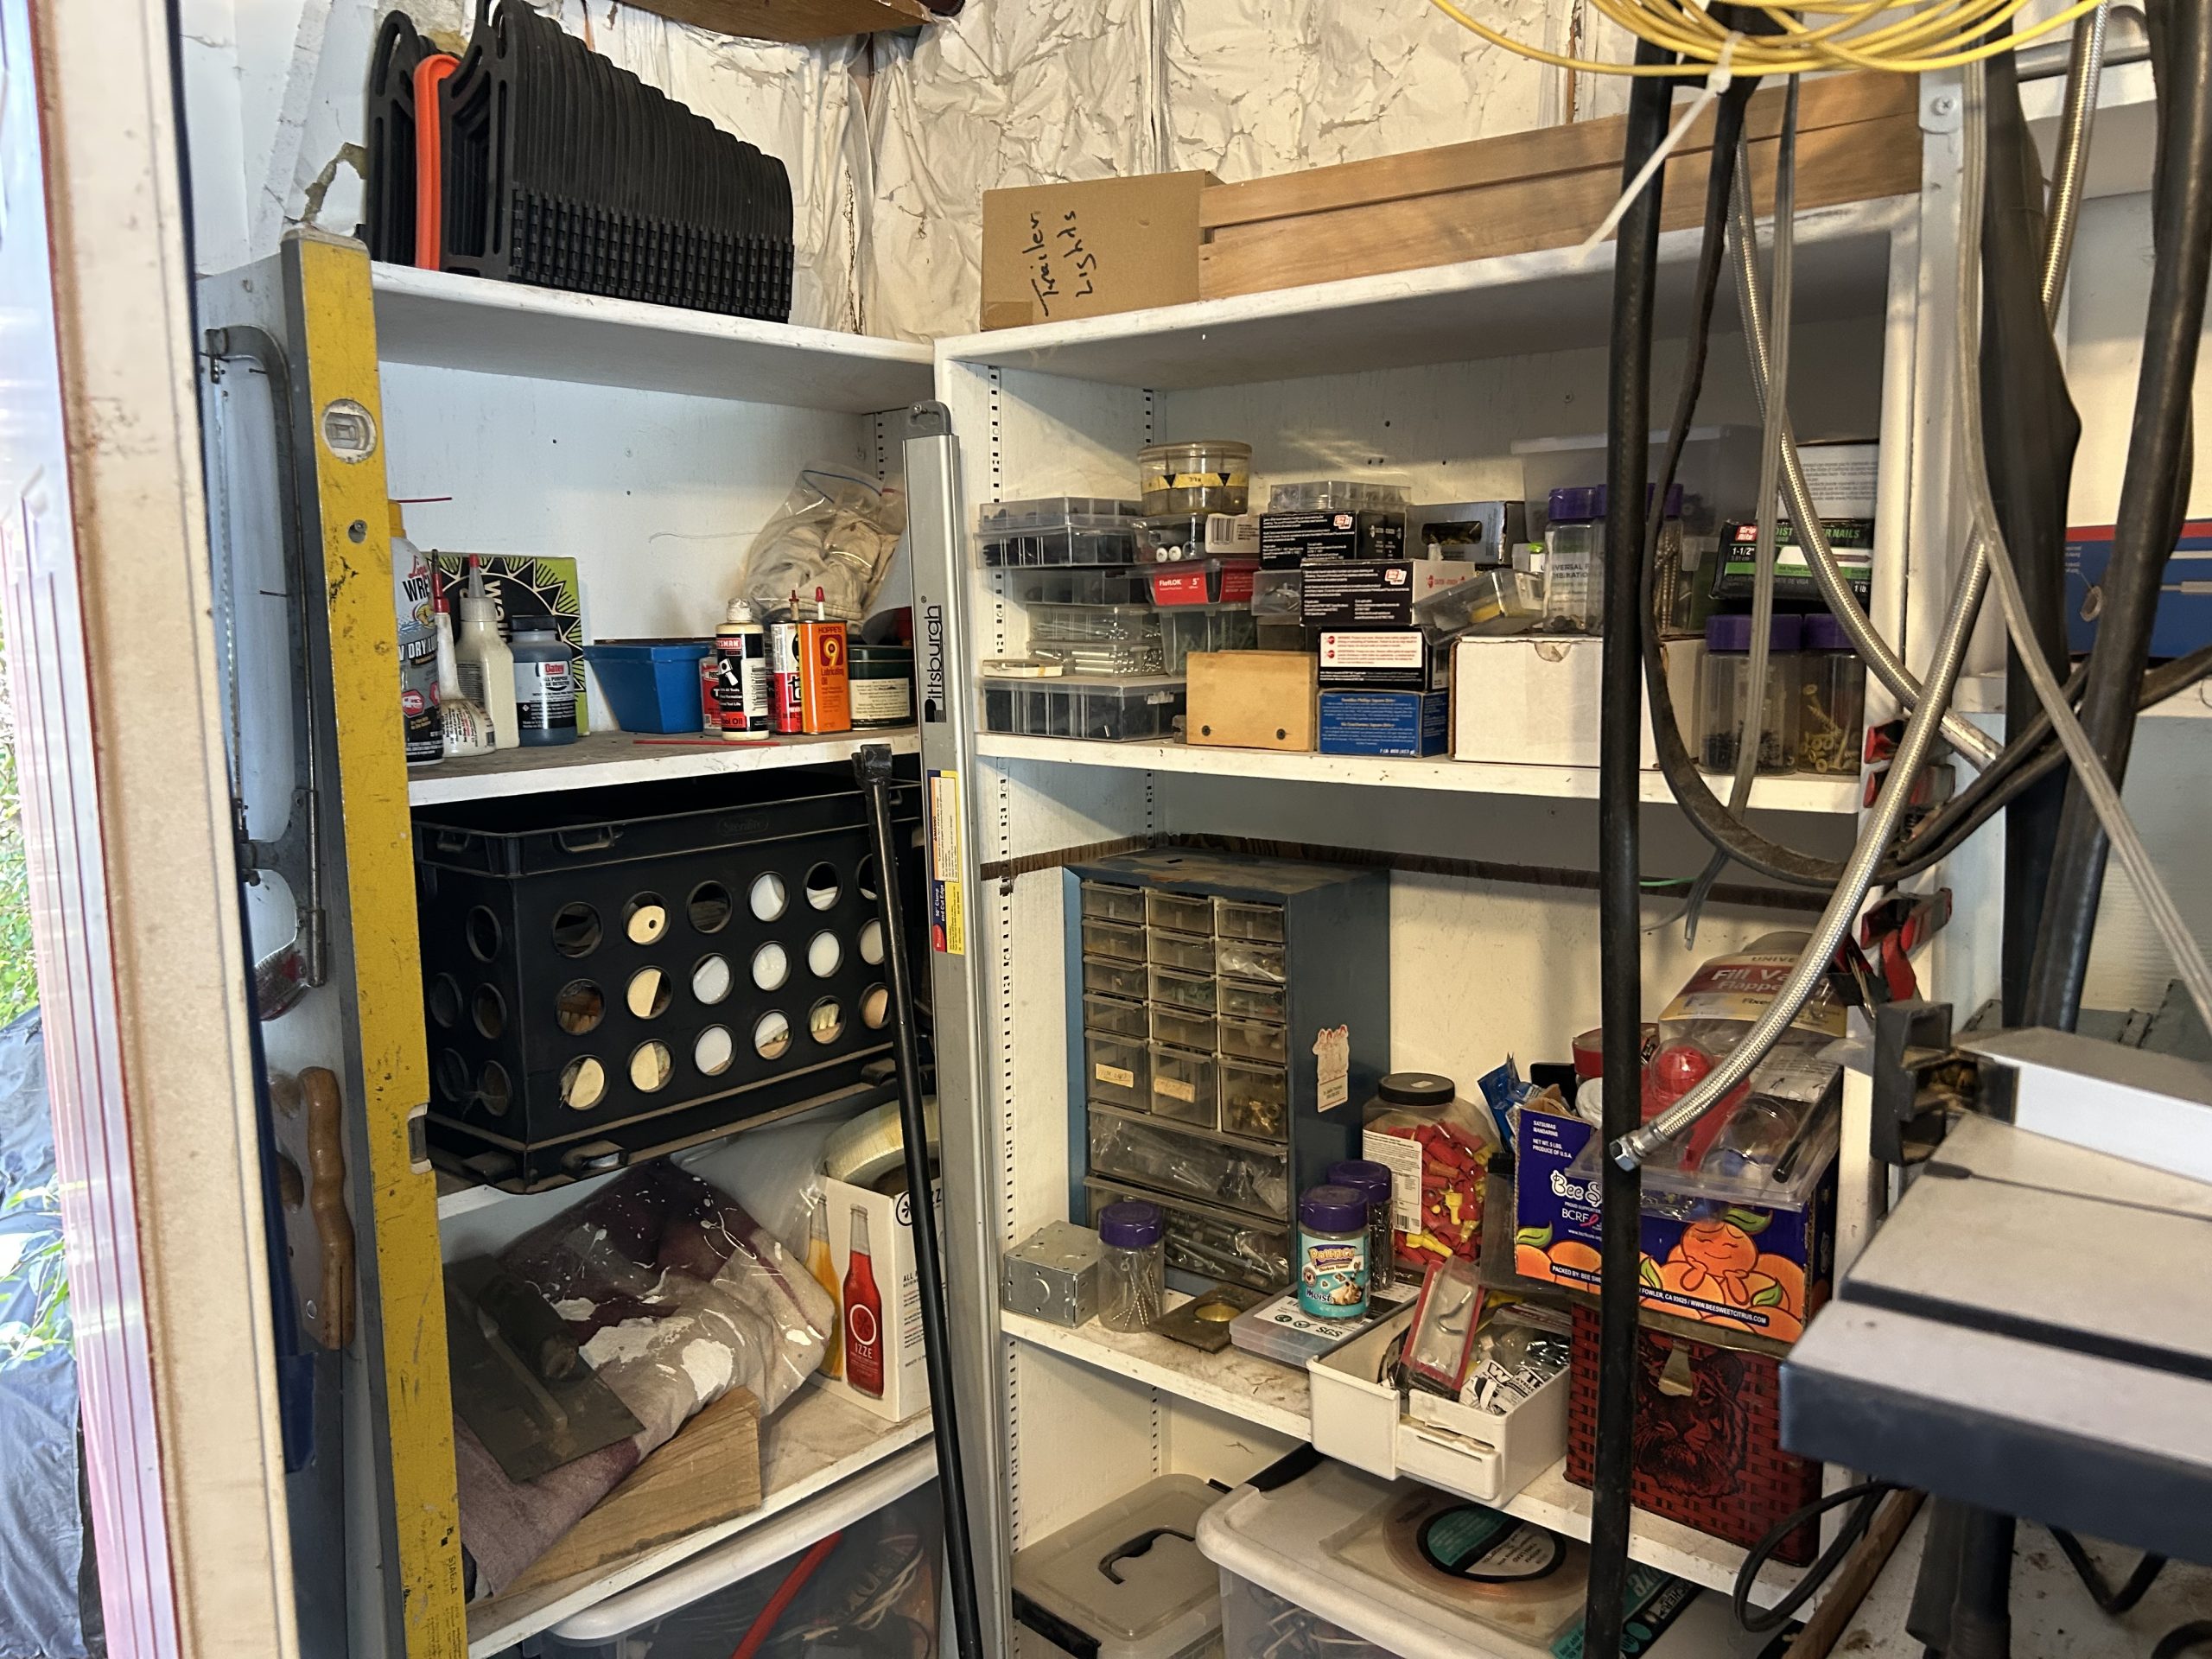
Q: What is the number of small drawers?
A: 12